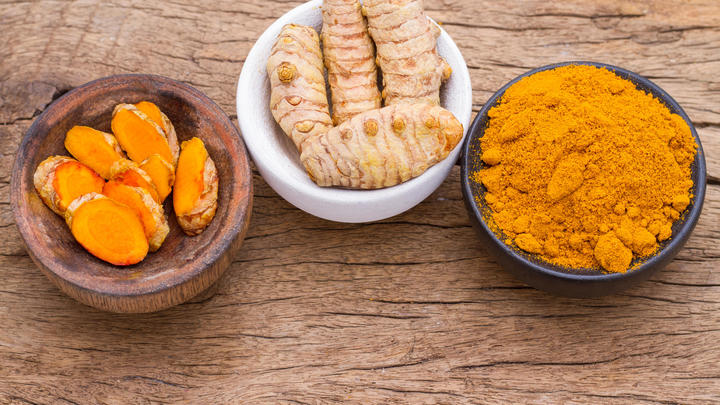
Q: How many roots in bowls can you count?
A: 4